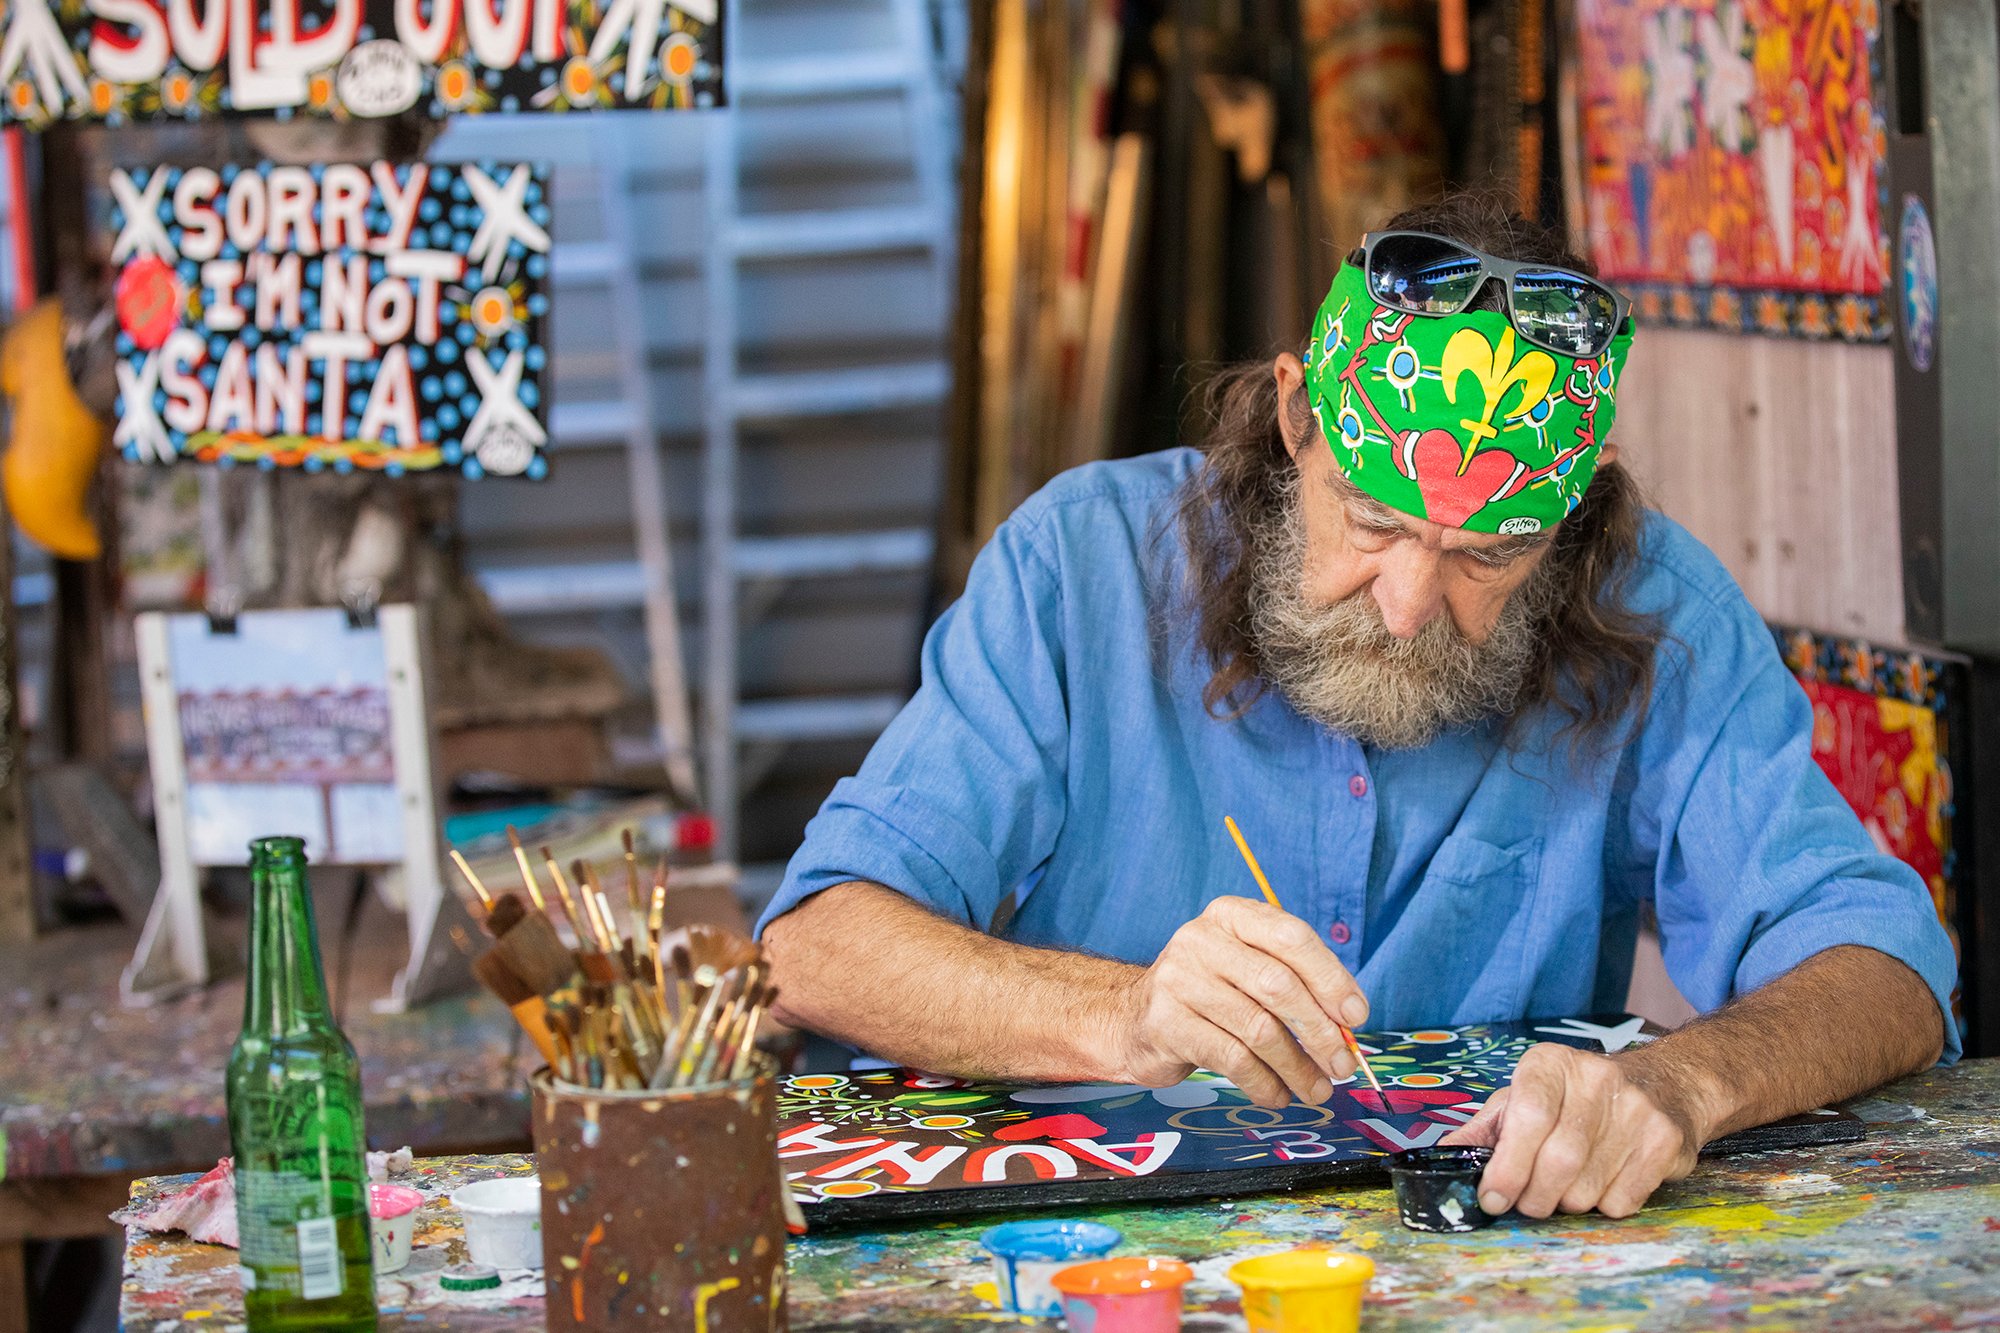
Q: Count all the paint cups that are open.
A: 6